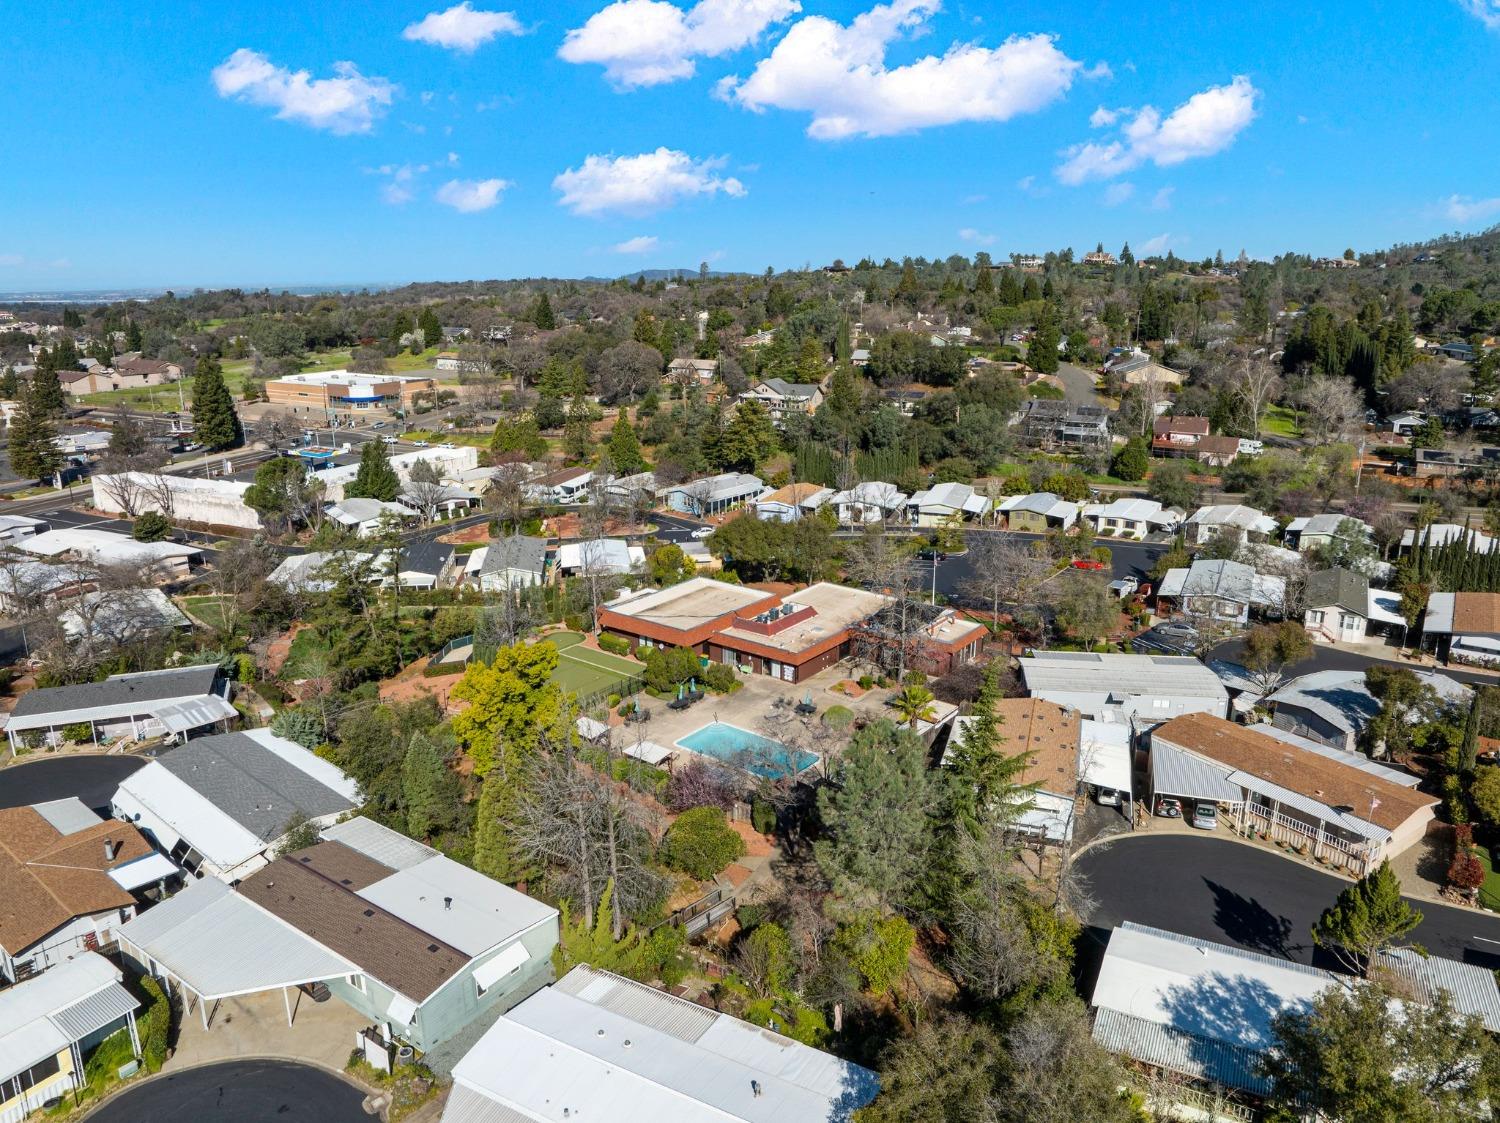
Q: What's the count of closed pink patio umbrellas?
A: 0